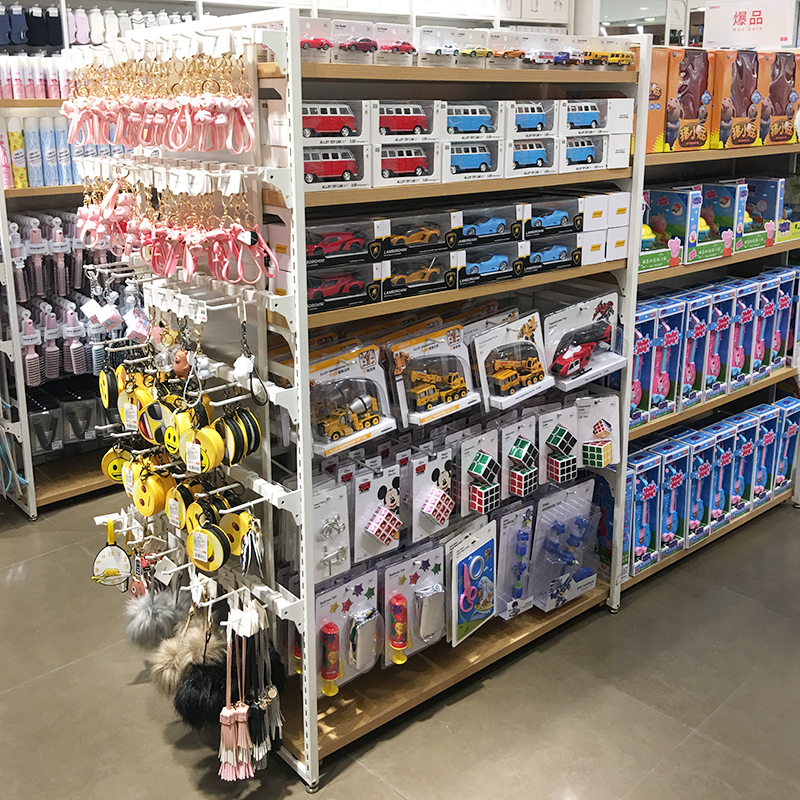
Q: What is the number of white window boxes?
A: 10